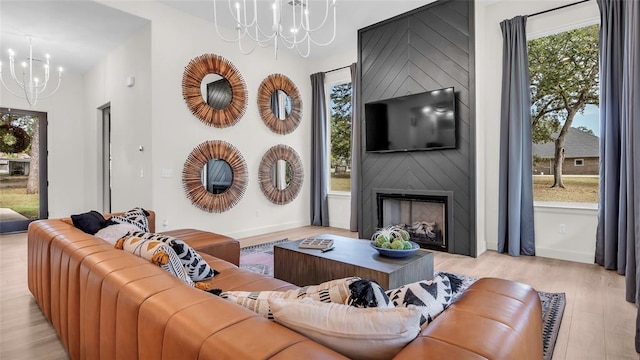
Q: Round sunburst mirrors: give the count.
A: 4